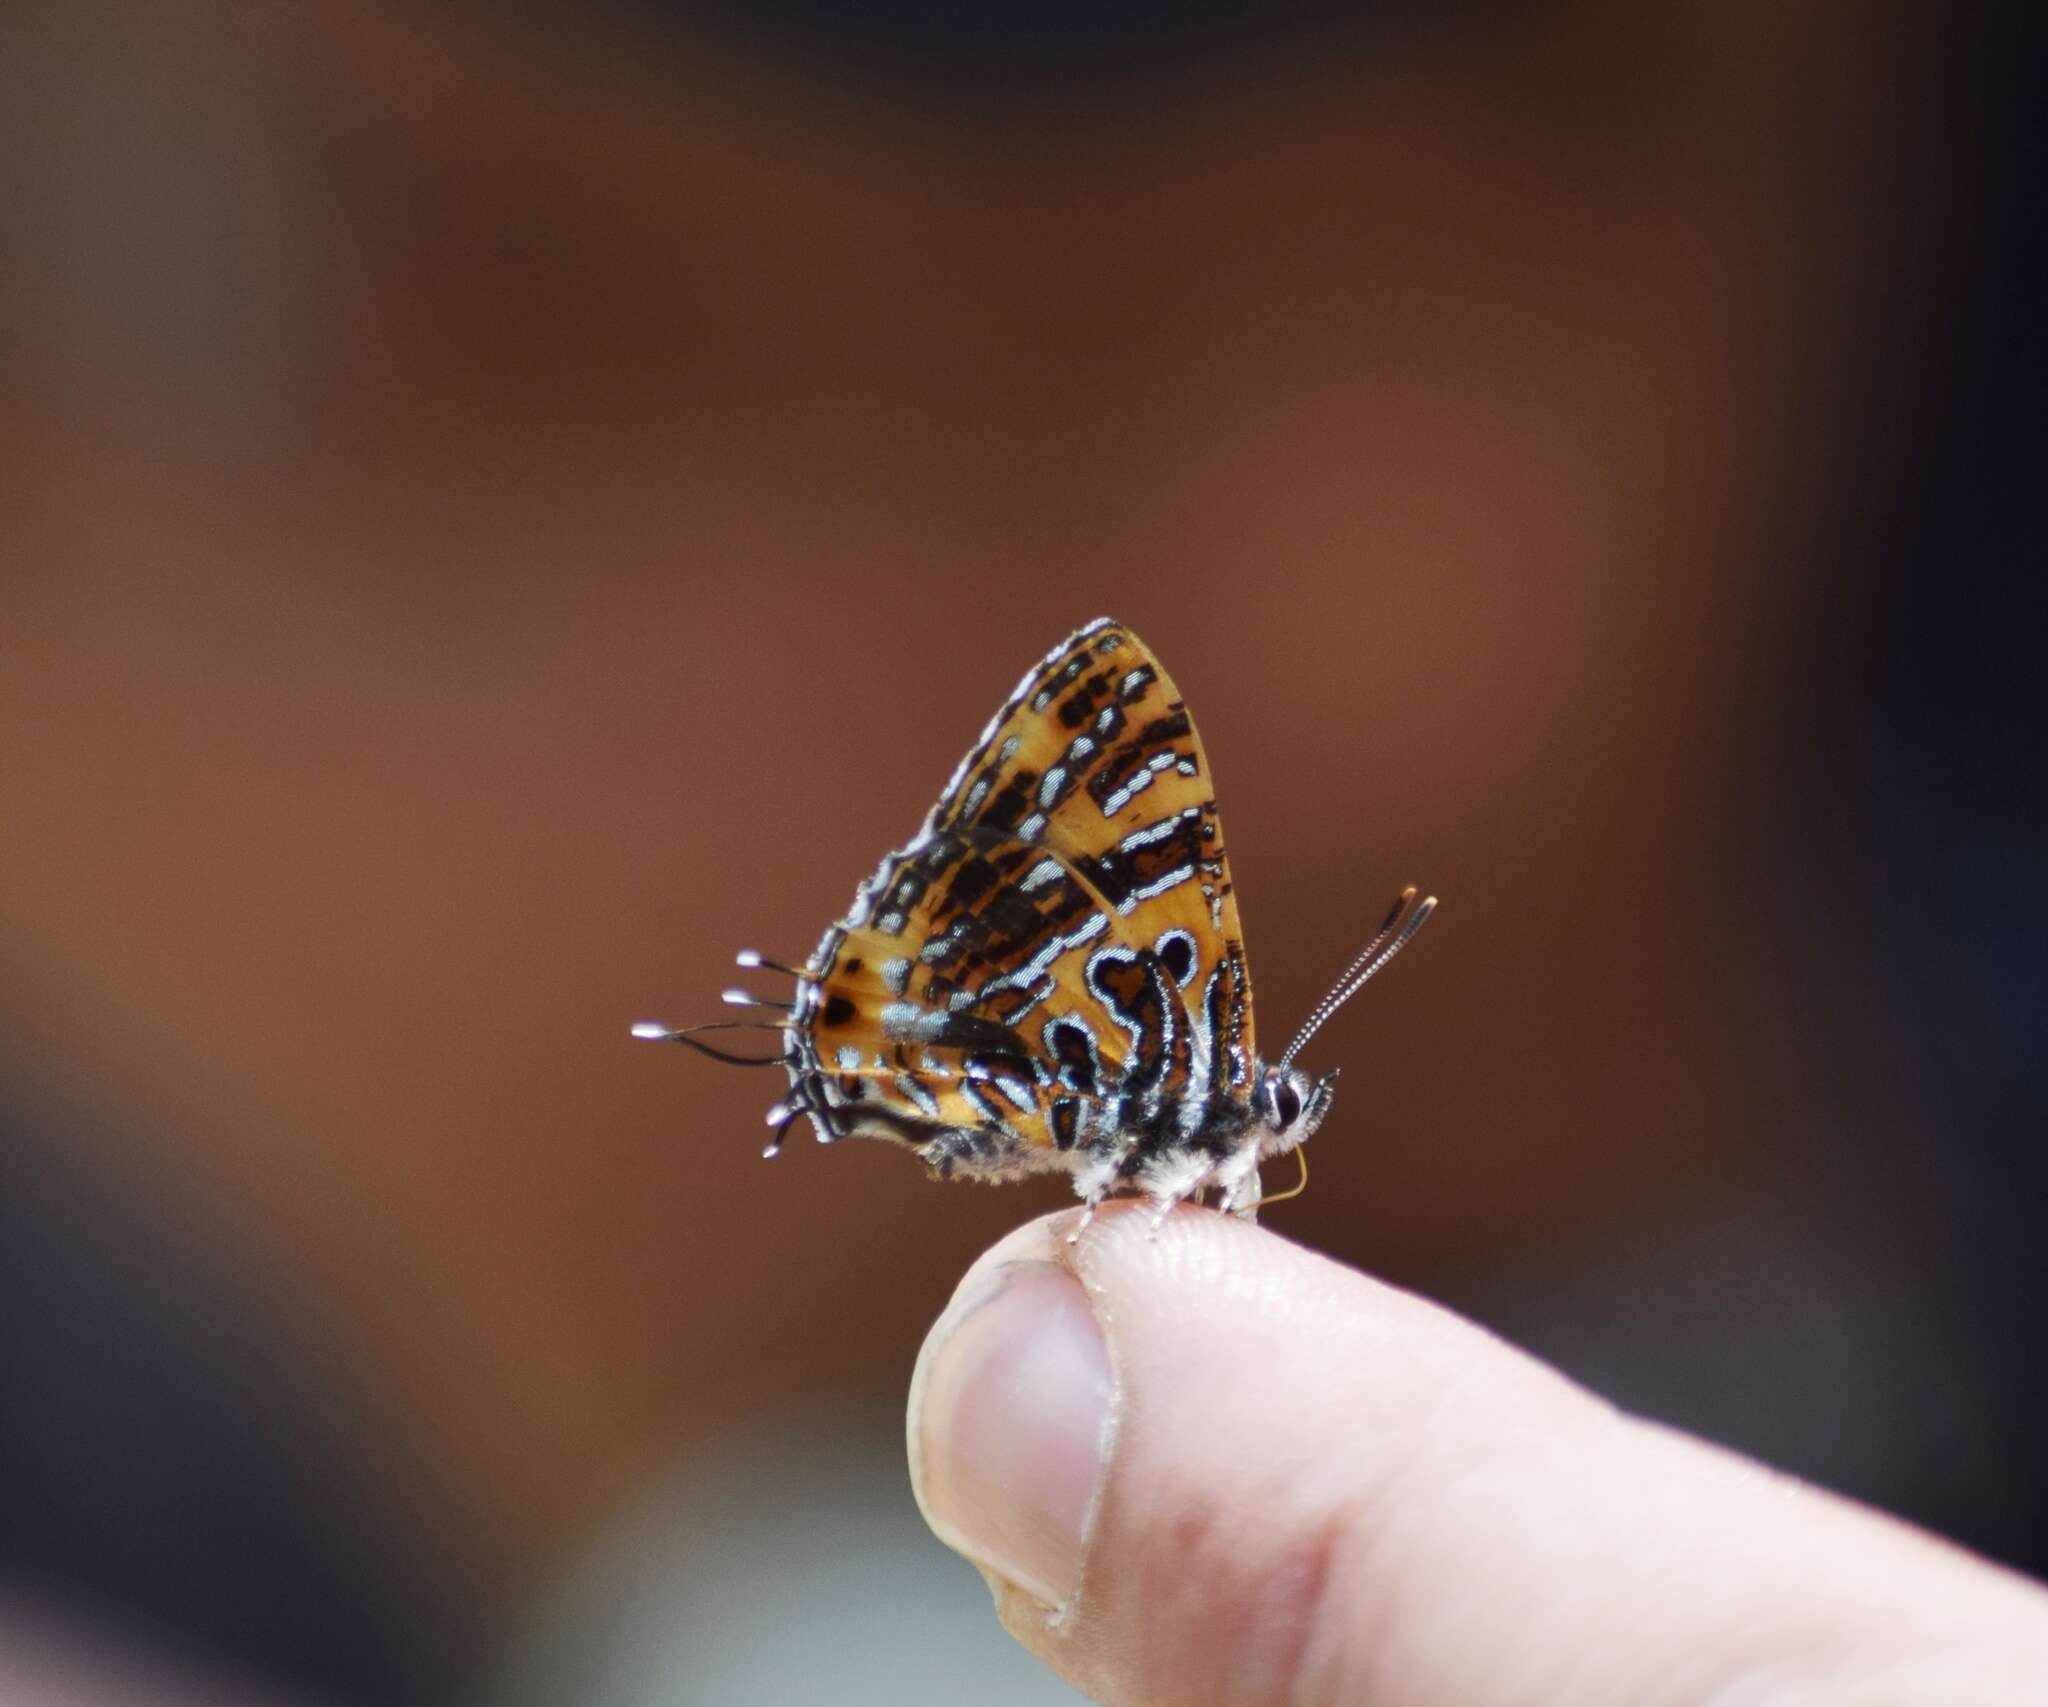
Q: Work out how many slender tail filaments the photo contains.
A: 6